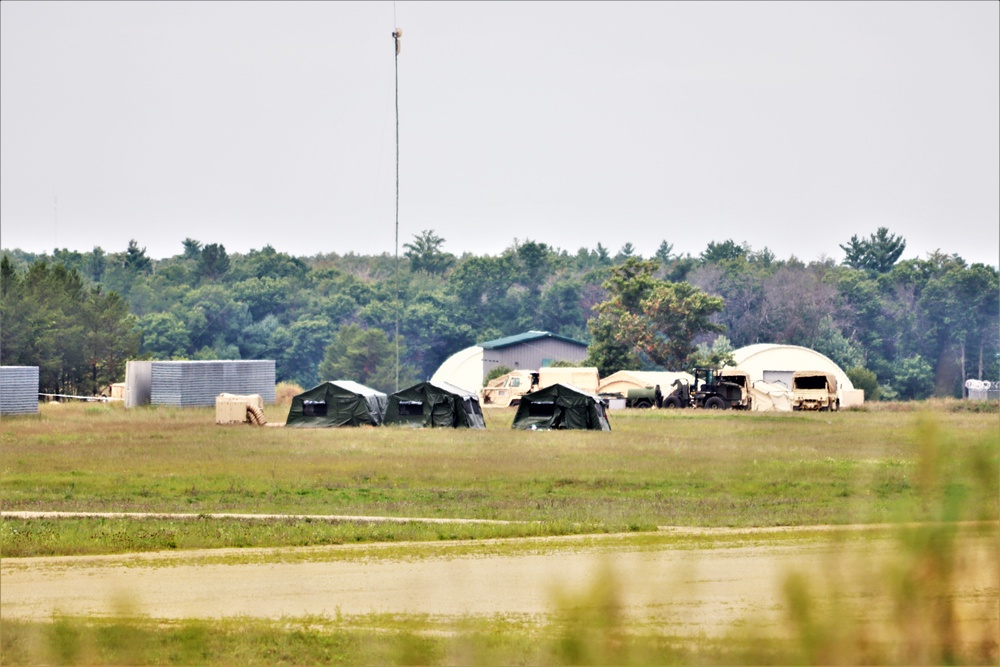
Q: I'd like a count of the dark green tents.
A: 3